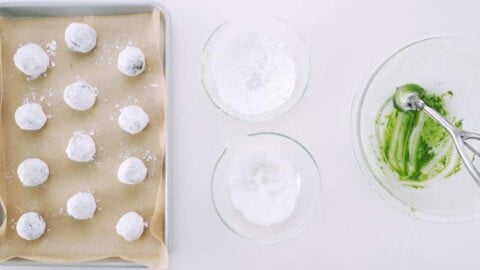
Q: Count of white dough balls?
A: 12